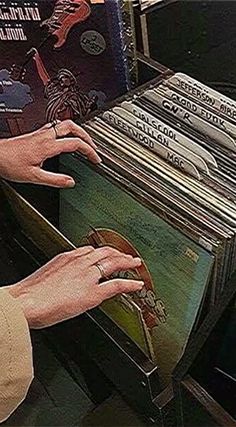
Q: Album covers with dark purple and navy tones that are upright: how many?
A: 1